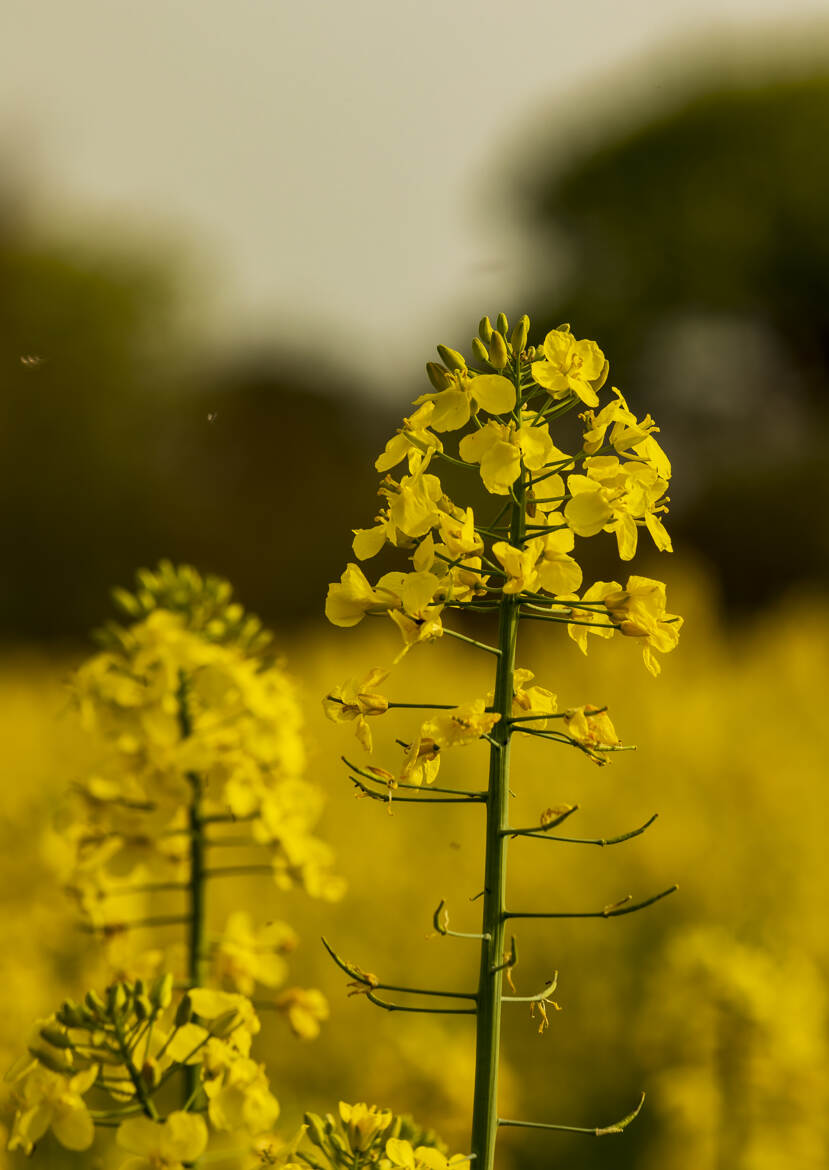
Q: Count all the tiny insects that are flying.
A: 2